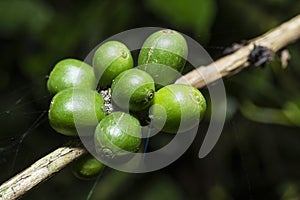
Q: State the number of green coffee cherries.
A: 8